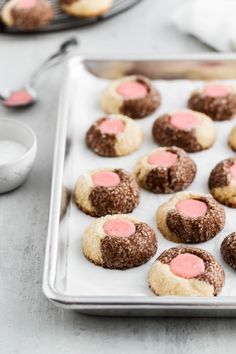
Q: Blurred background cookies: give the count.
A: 2